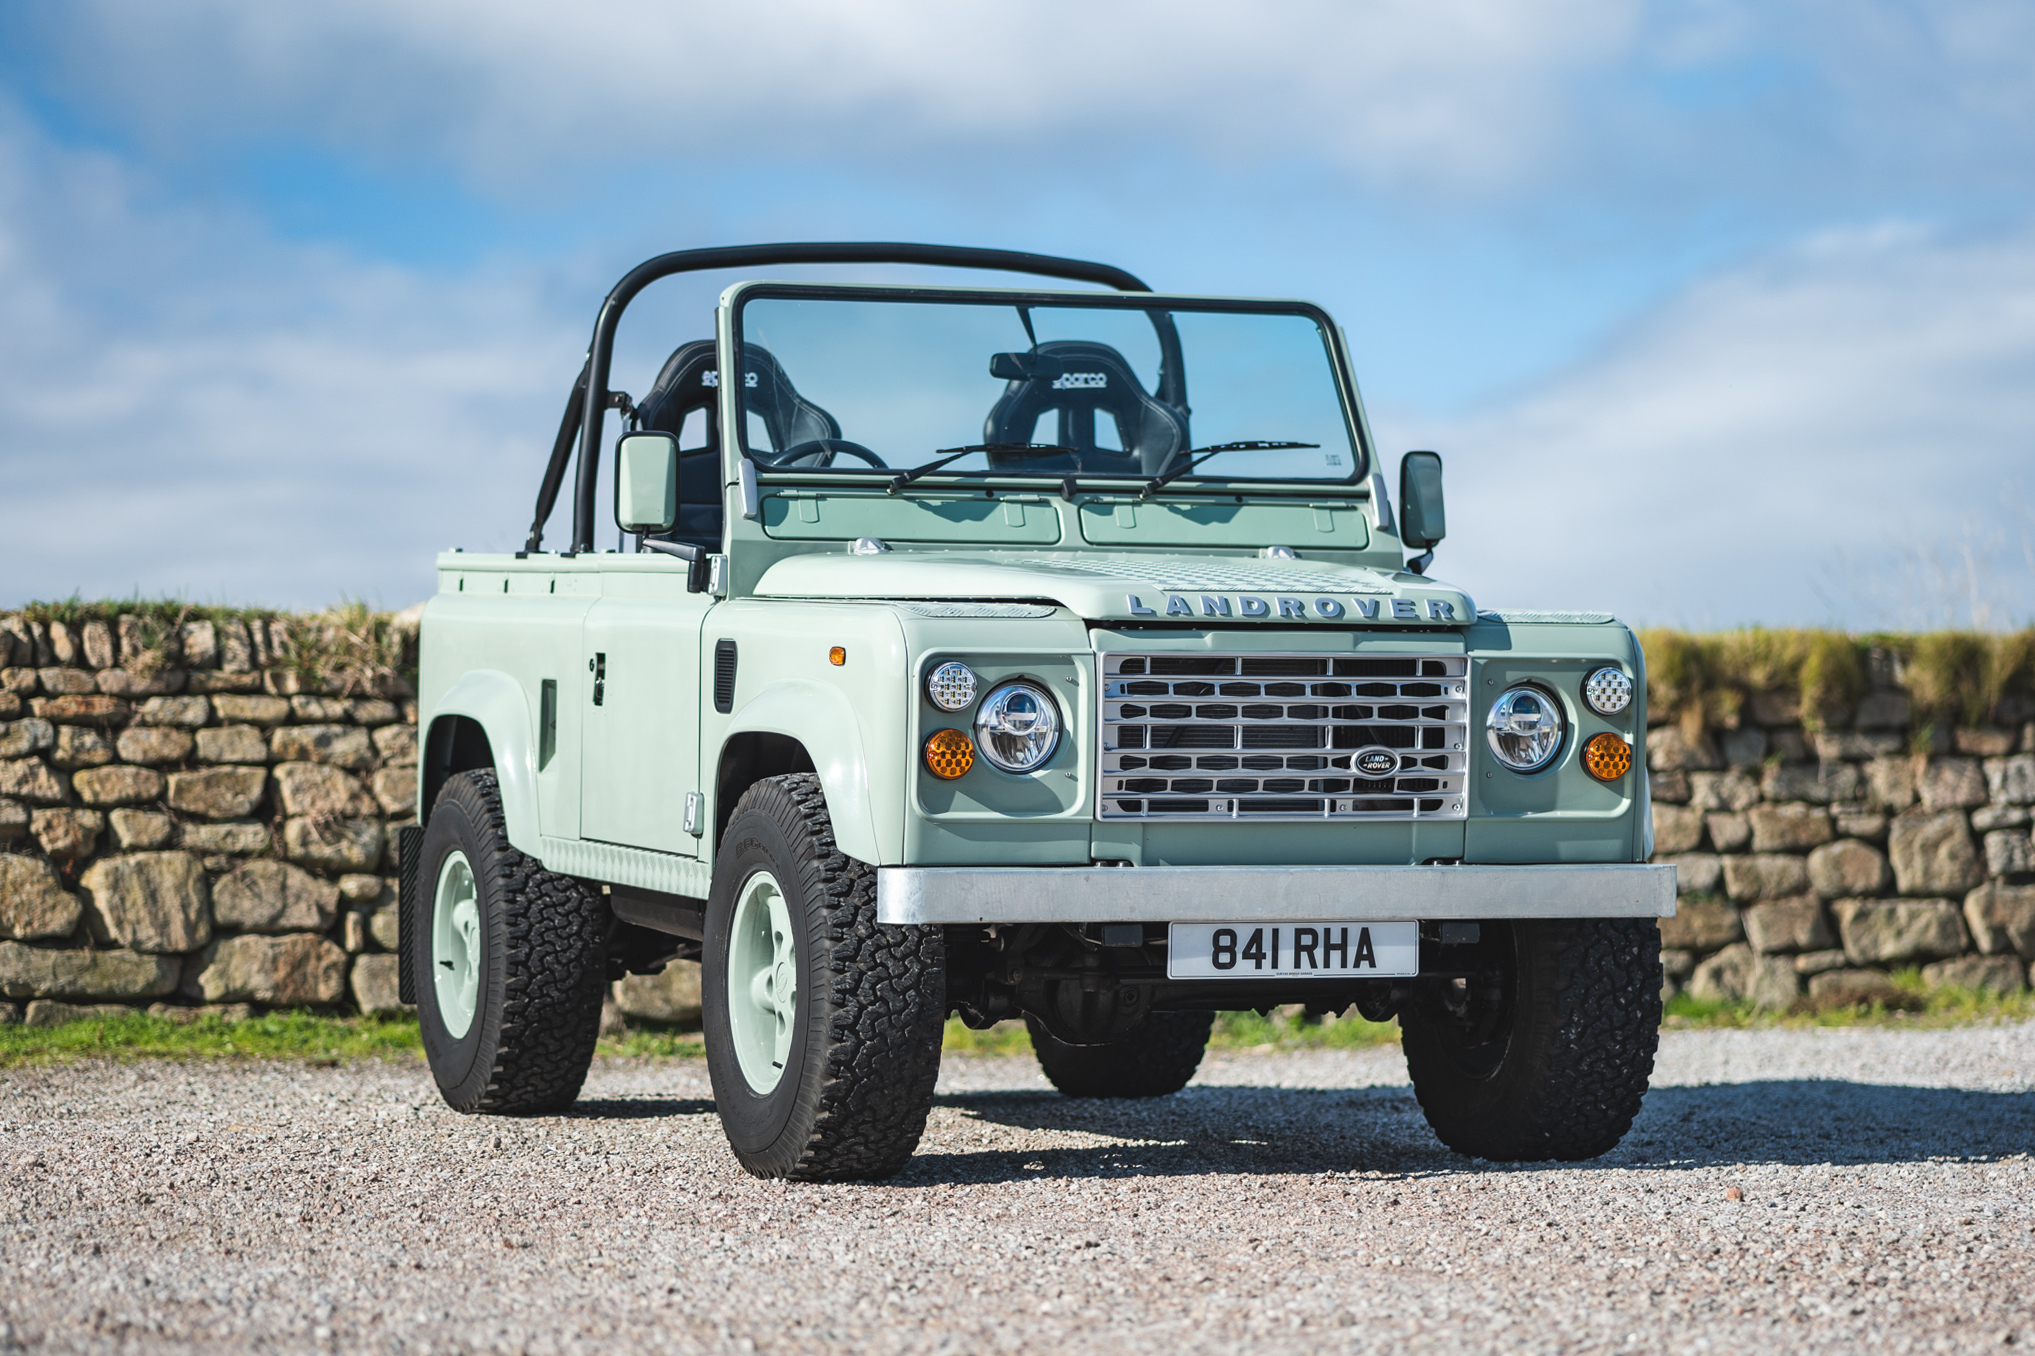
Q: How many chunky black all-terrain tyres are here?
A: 4